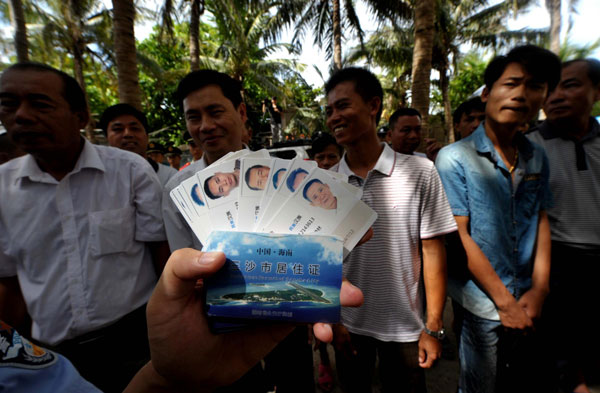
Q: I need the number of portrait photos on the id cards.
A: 6